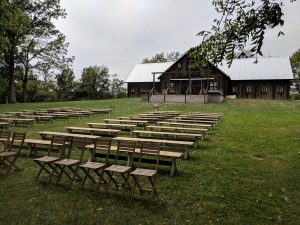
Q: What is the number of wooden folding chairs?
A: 7